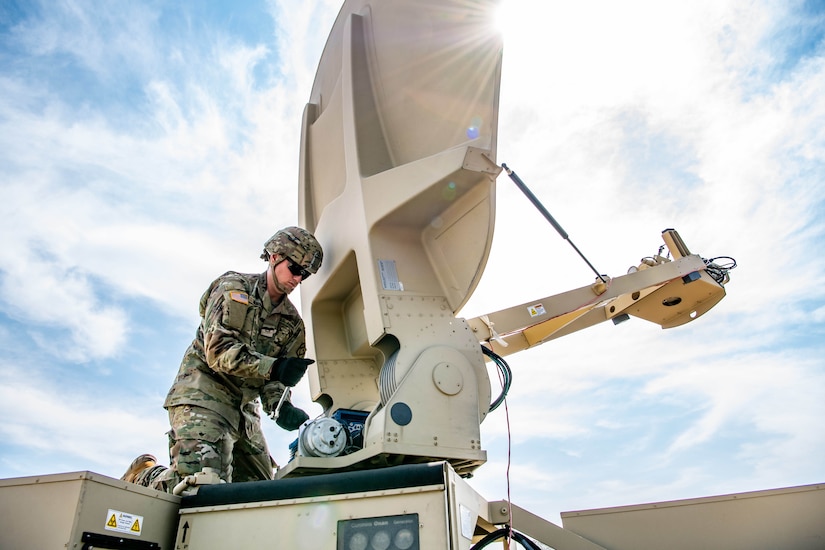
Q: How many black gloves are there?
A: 2